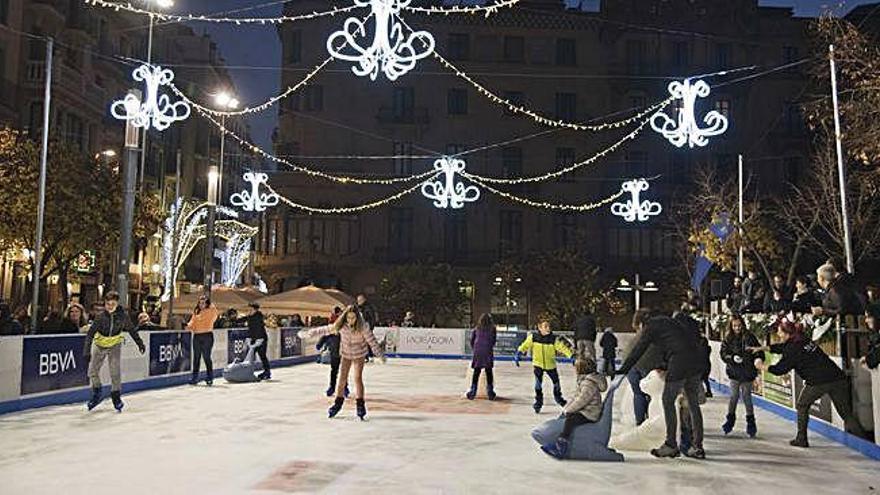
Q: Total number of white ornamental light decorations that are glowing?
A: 6